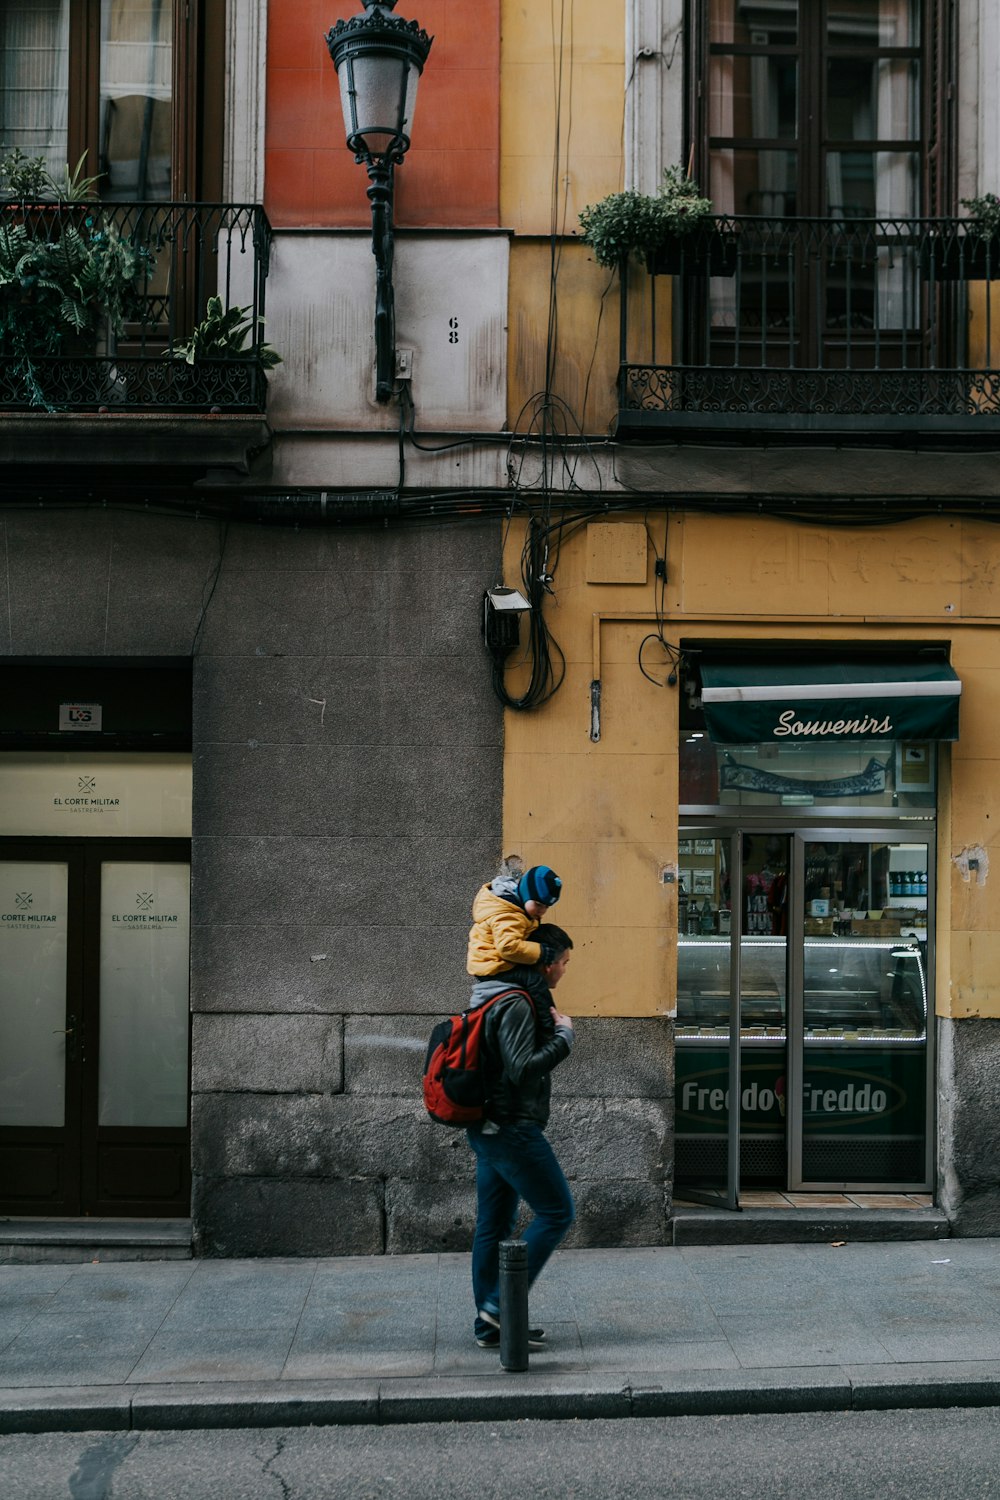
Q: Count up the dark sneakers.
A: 2